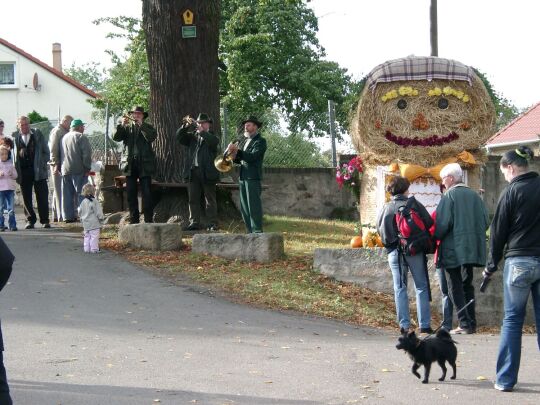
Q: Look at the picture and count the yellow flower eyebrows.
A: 2